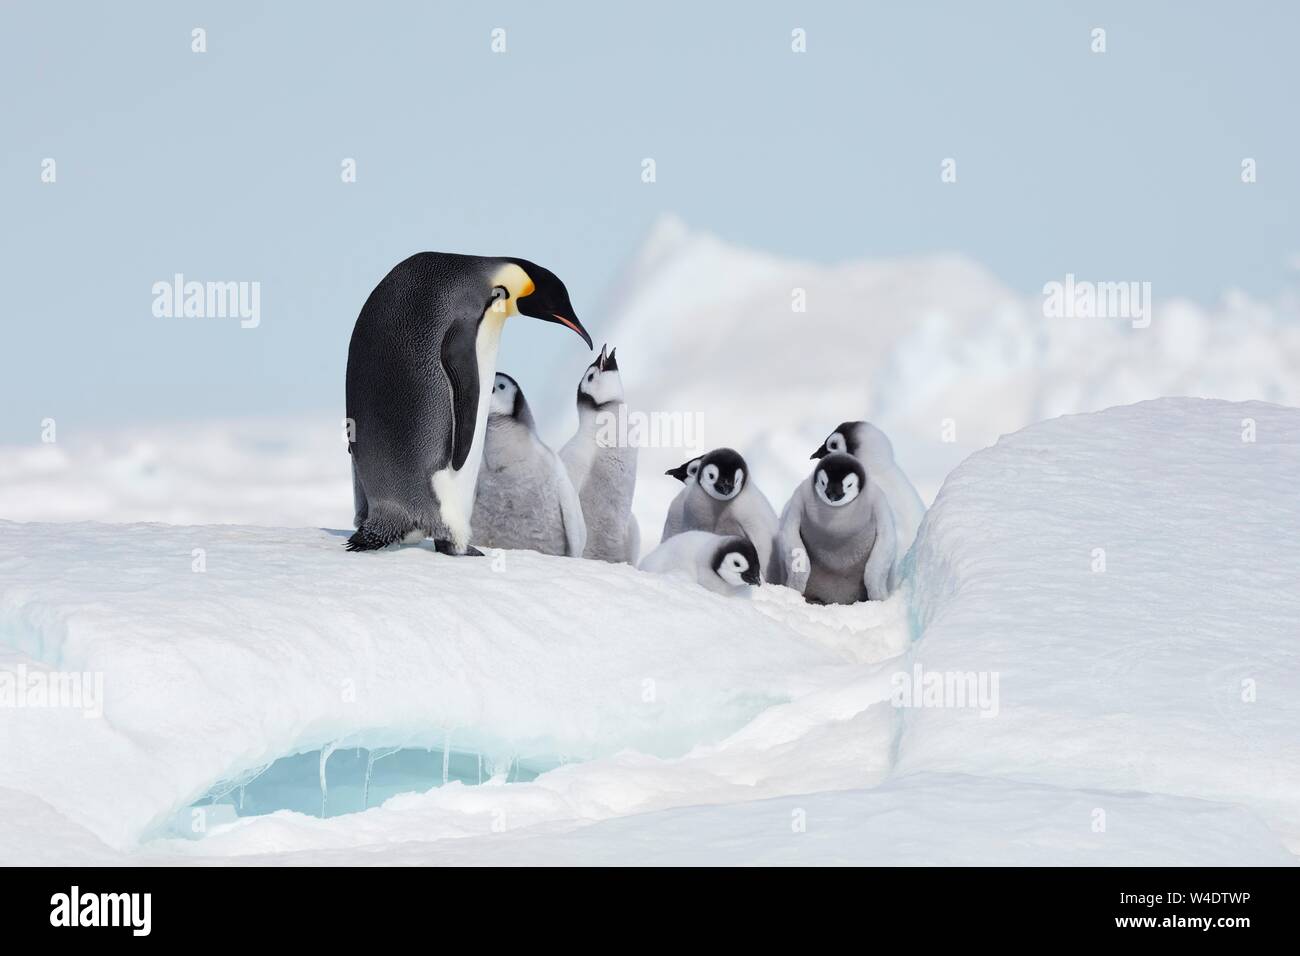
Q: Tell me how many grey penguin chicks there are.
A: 7